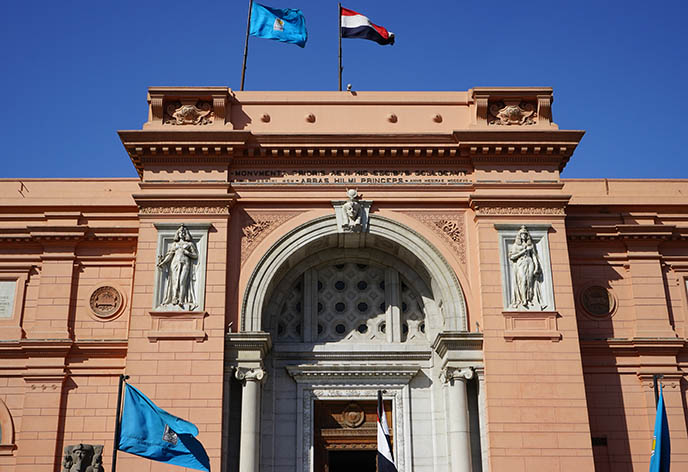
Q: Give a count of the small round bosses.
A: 4